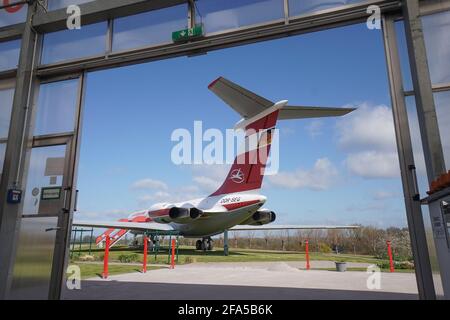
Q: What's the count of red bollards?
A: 5